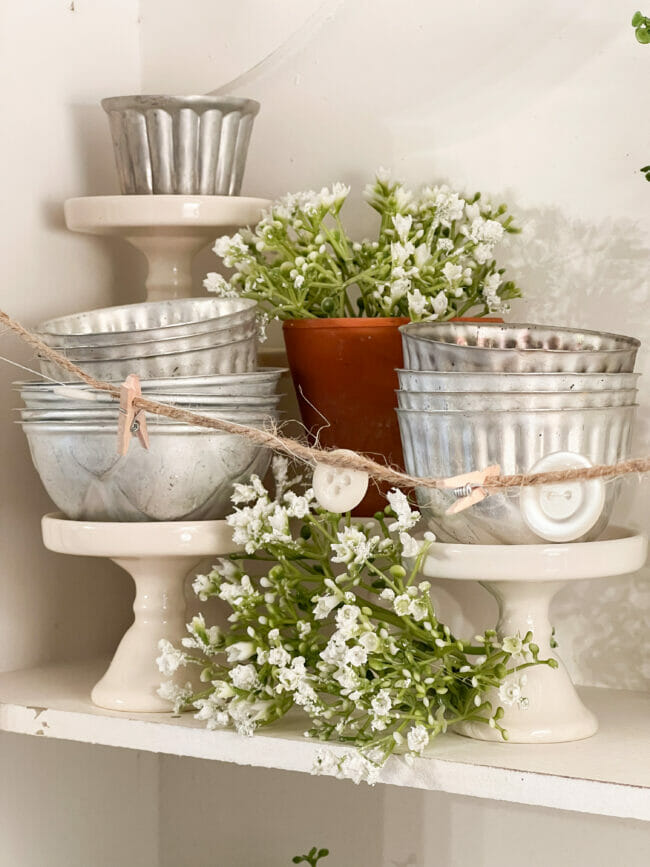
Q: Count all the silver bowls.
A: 12